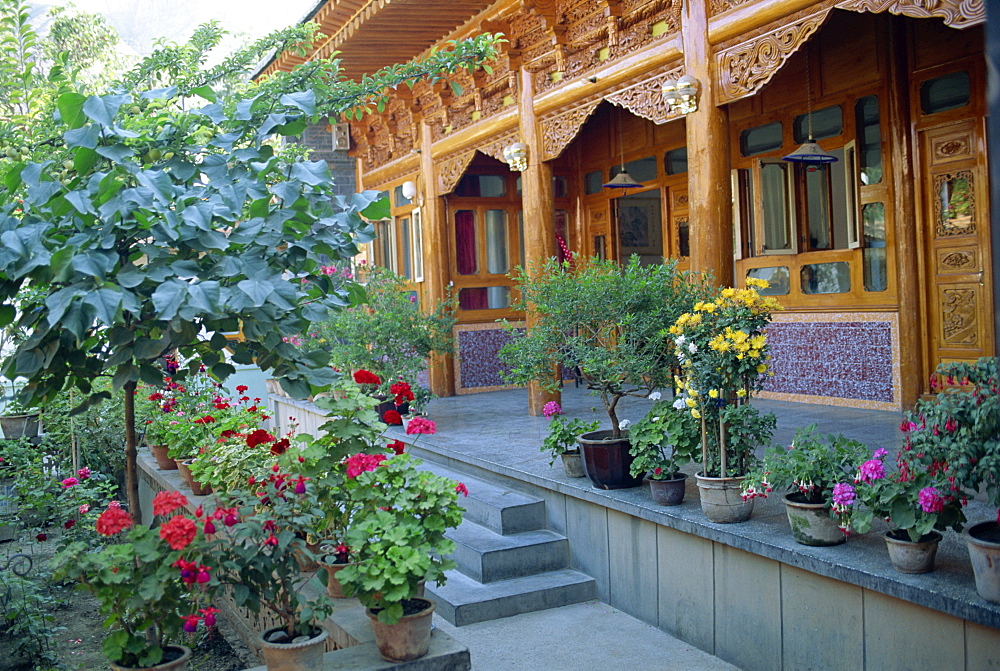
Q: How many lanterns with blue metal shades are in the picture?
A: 2